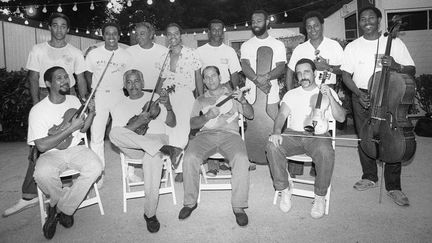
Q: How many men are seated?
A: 4